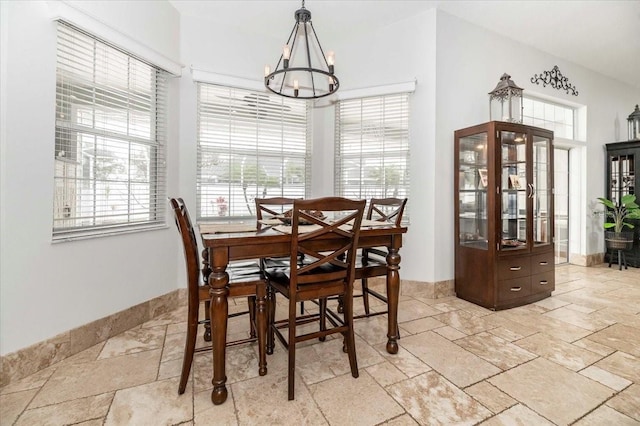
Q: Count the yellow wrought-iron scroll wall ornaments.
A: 0